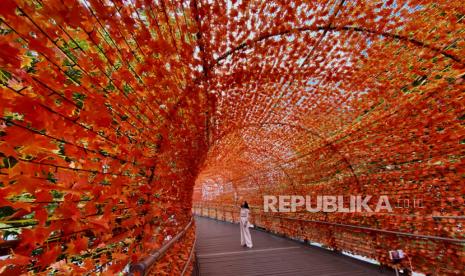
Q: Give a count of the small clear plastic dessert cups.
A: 0